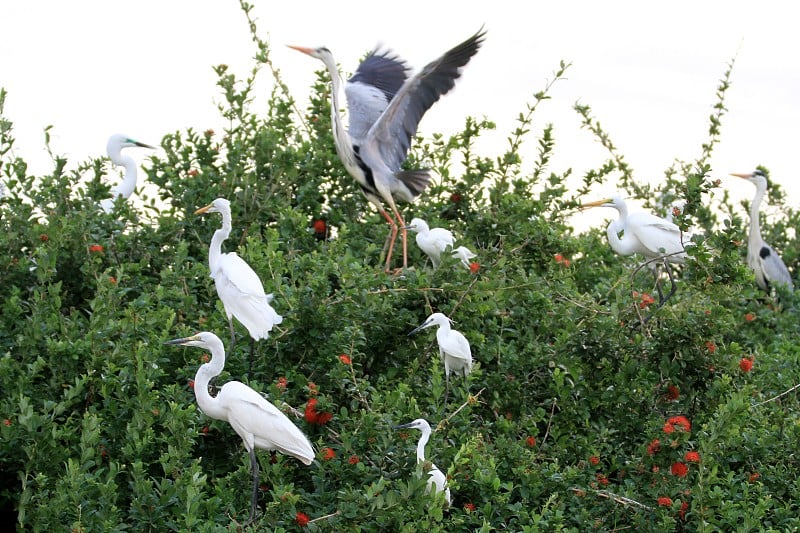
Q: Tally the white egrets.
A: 7